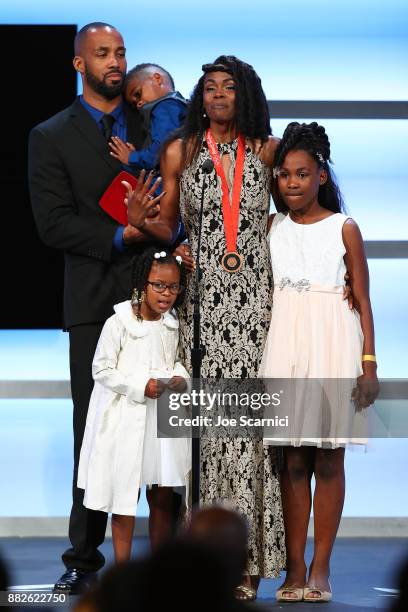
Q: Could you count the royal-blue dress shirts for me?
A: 2